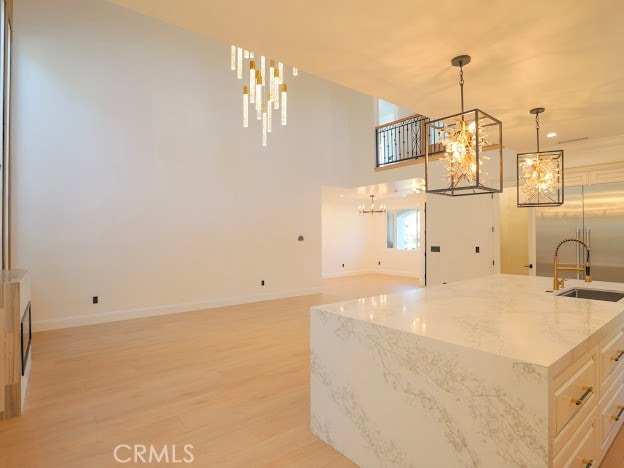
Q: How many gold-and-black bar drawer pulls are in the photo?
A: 4